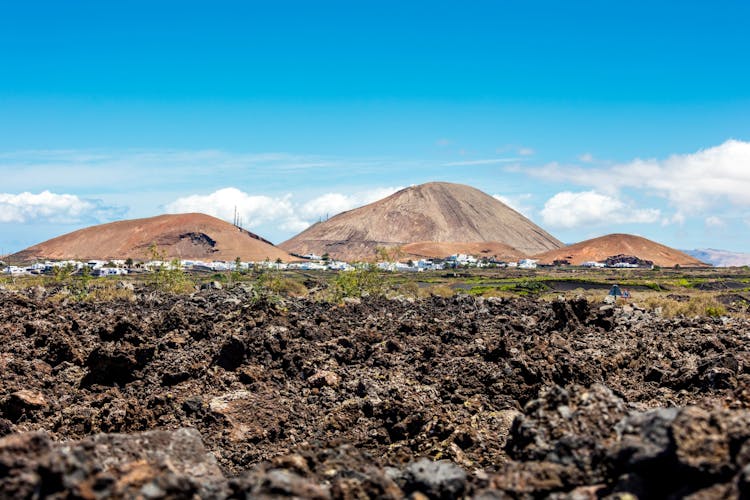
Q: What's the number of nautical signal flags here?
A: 0